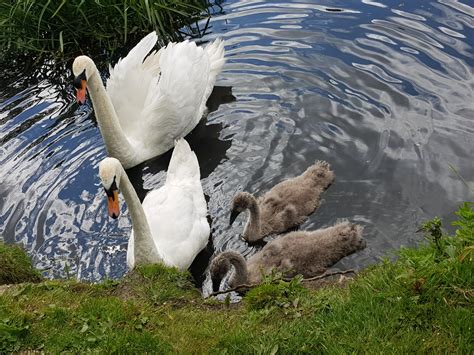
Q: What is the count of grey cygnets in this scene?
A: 2